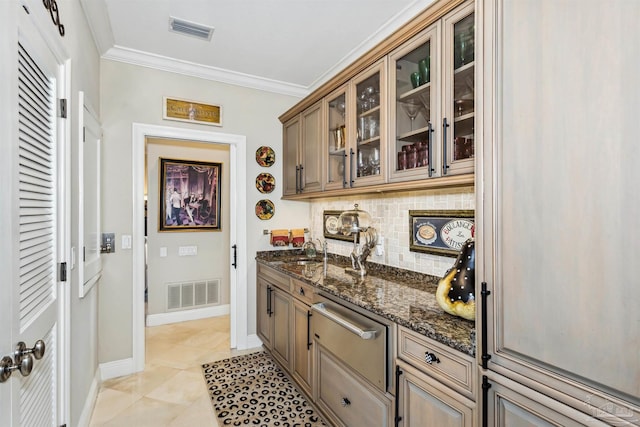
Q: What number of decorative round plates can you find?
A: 3